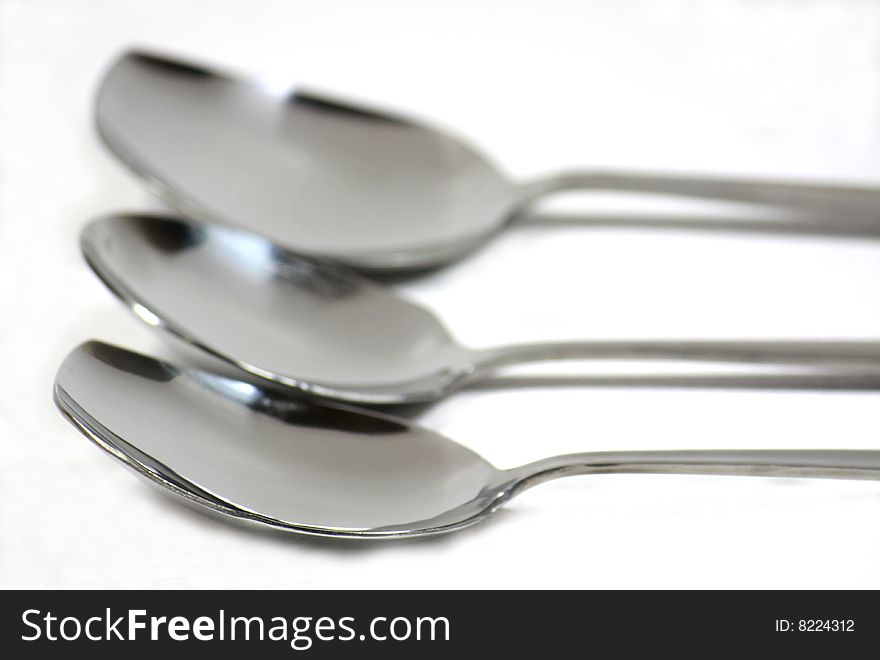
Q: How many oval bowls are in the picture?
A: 3